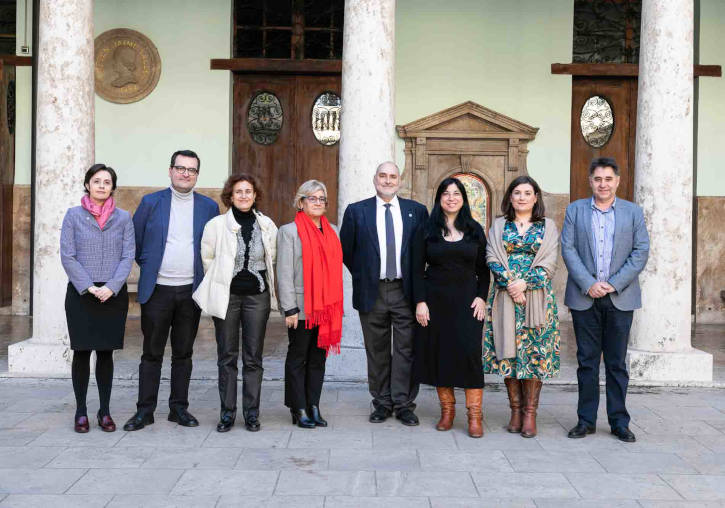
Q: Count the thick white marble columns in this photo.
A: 3